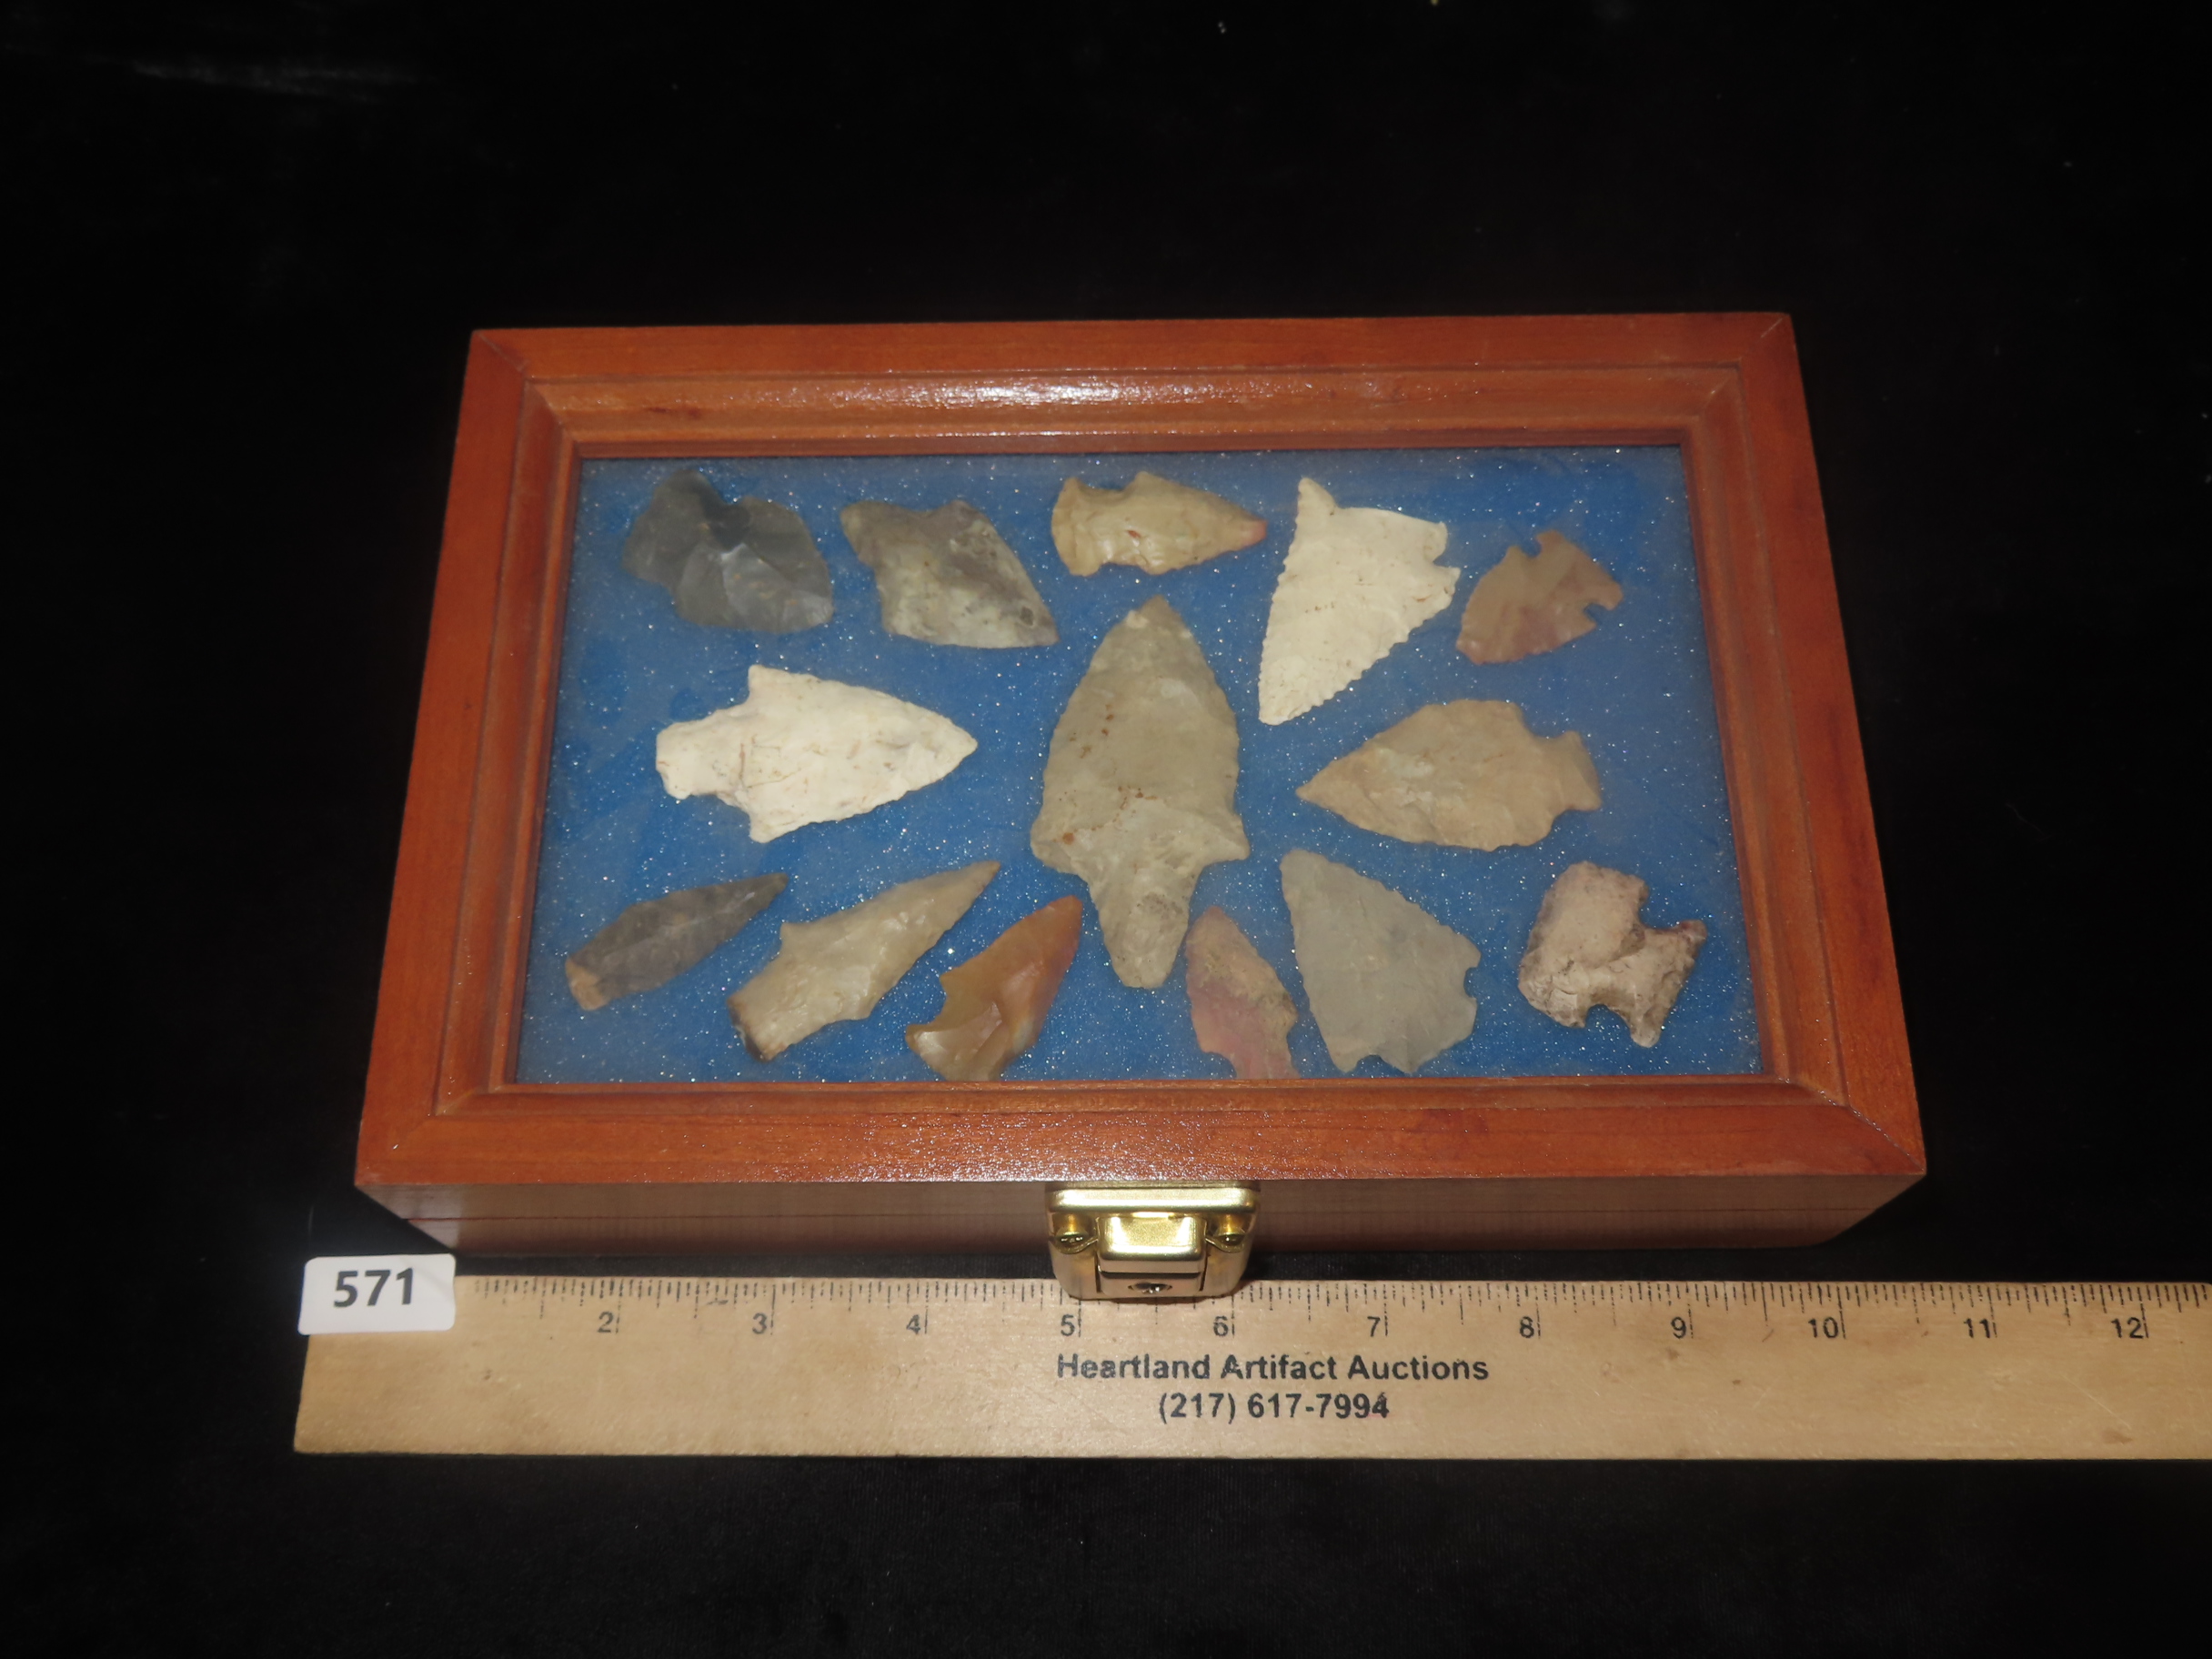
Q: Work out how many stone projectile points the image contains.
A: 14